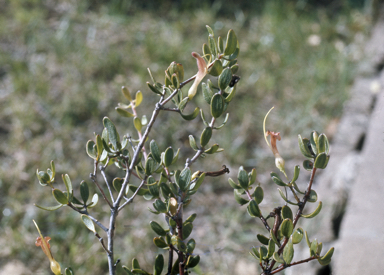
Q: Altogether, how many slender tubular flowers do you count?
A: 3